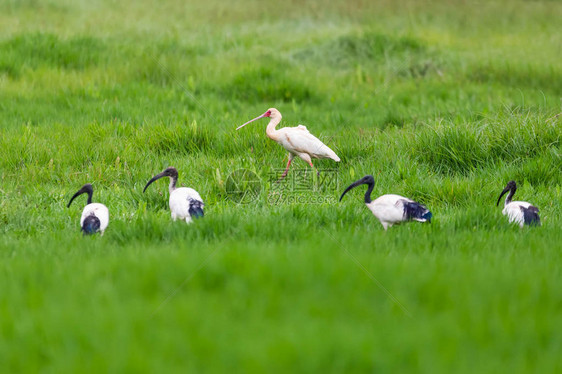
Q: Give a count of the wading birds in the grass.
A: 5